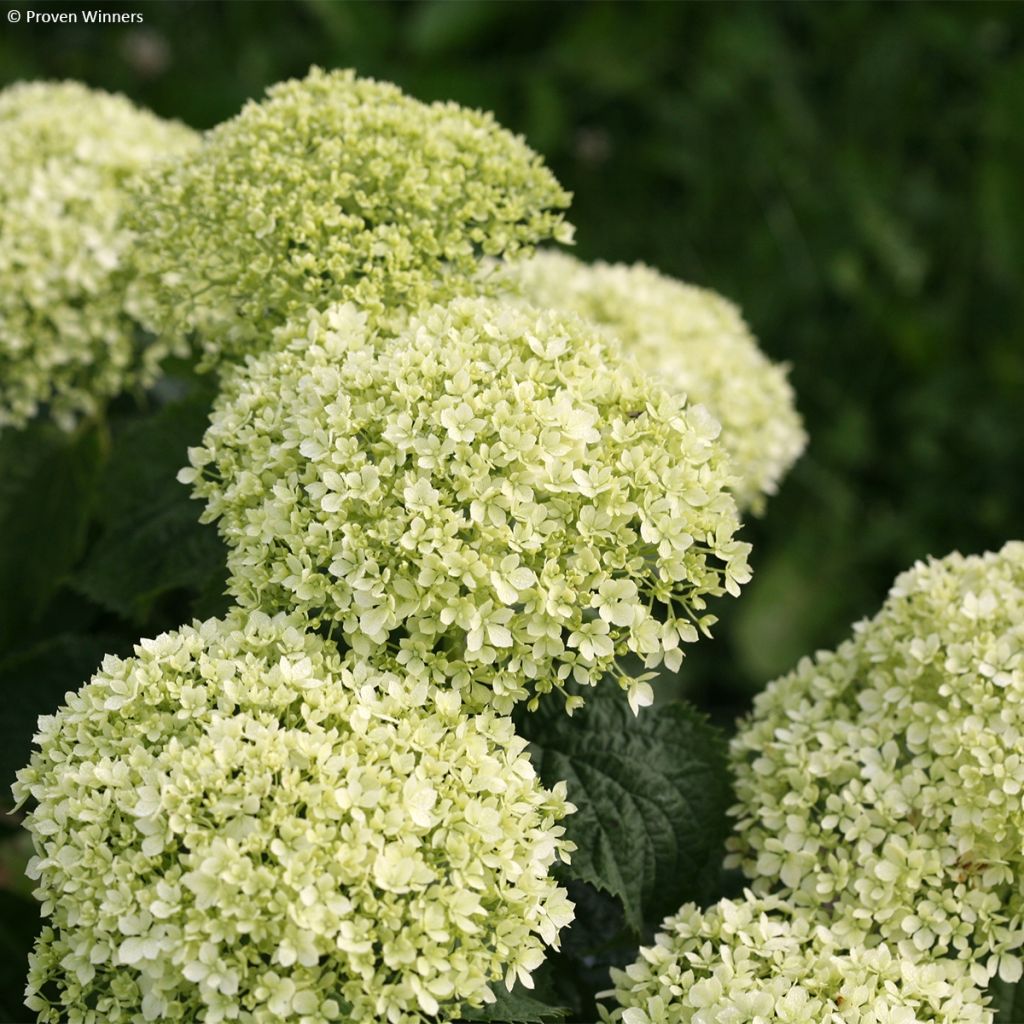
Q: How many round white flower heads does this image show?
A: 7